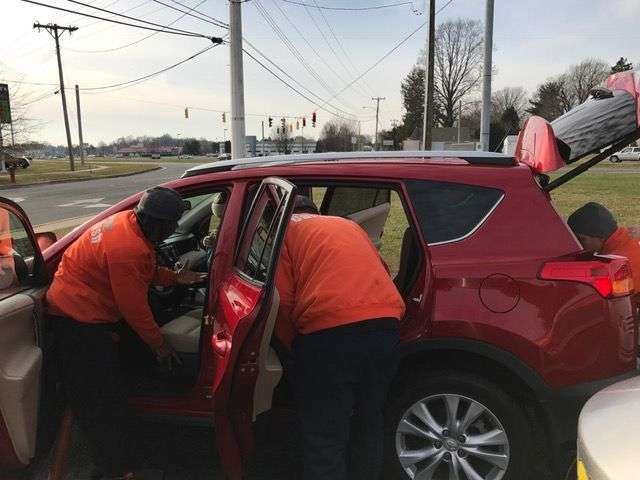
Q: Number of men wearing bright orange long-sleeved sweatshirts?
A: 3